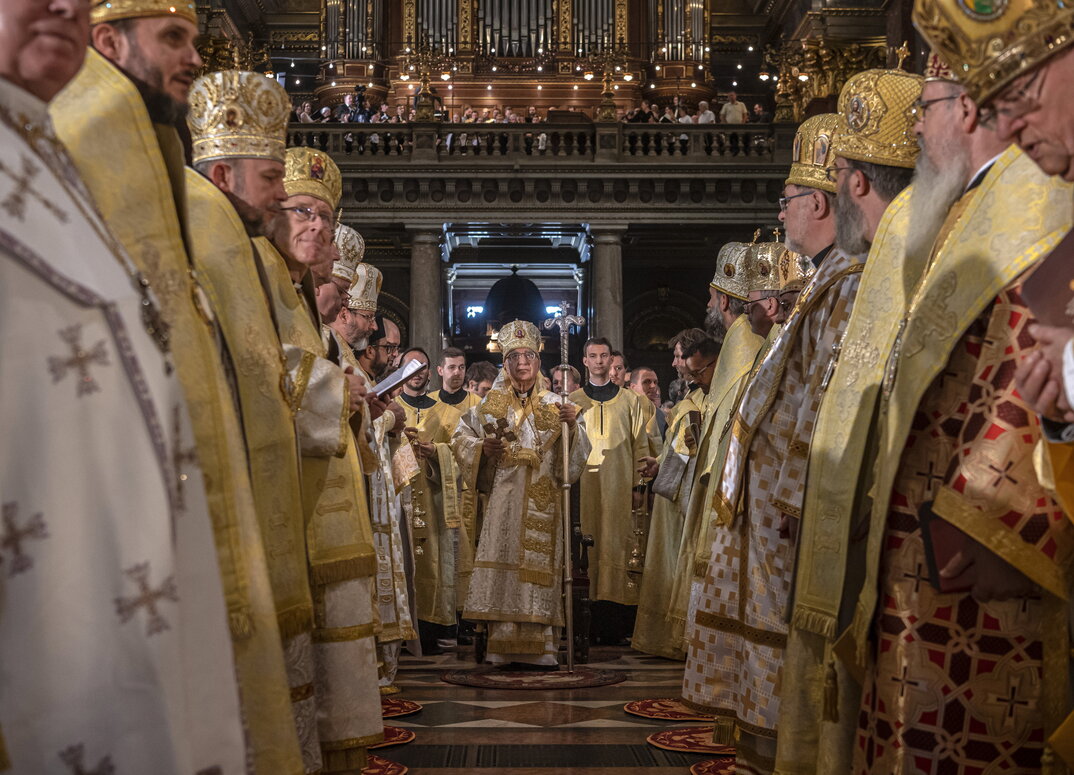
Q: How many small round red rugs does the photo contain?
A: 6